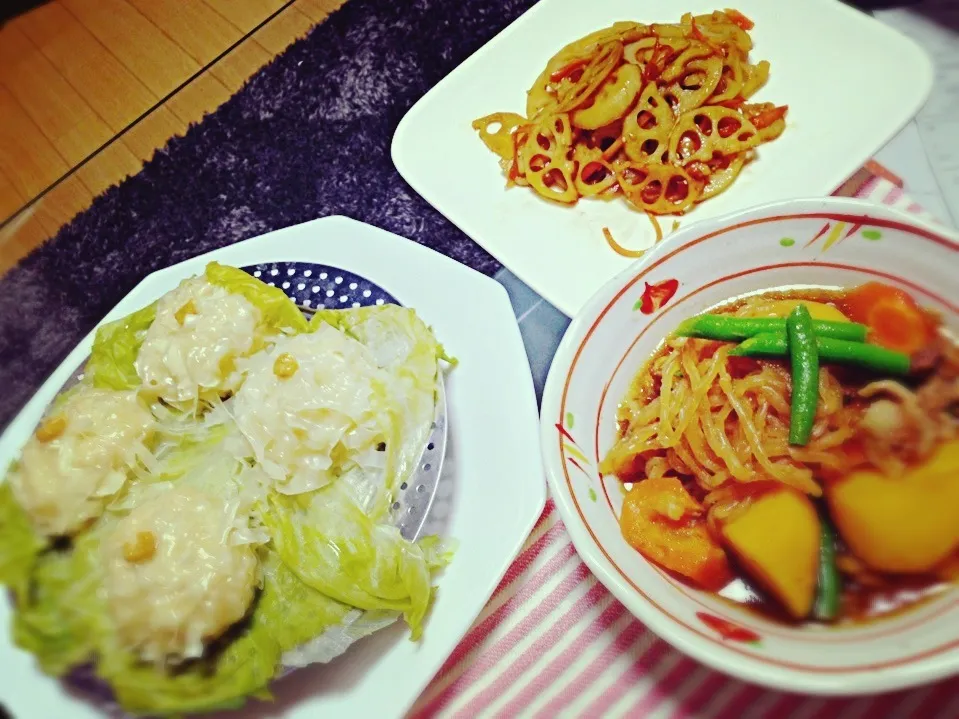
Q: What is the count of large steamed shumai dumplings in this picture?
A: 4